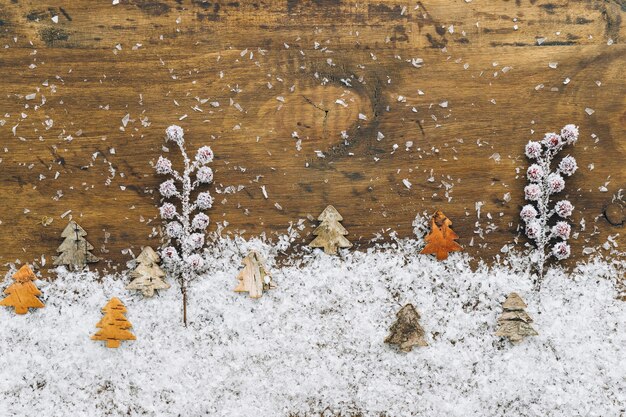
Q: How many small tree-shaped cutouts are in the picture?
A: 9